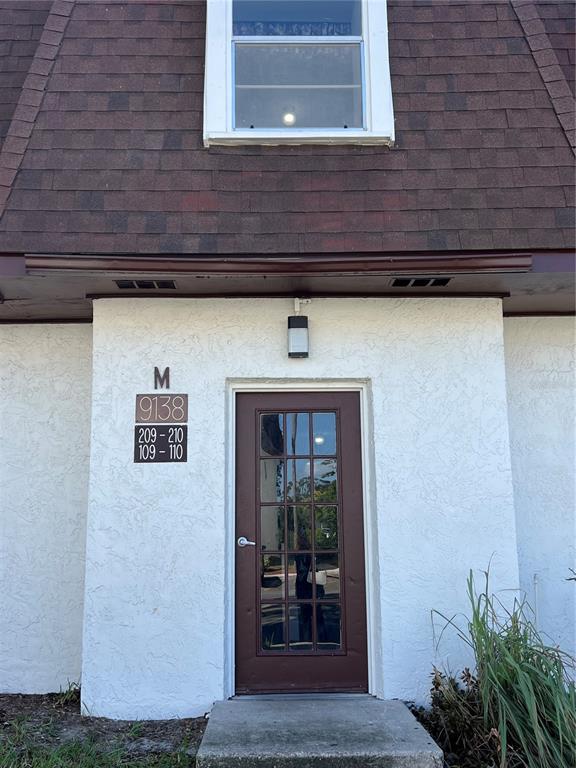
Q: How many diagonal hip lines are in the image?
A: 2